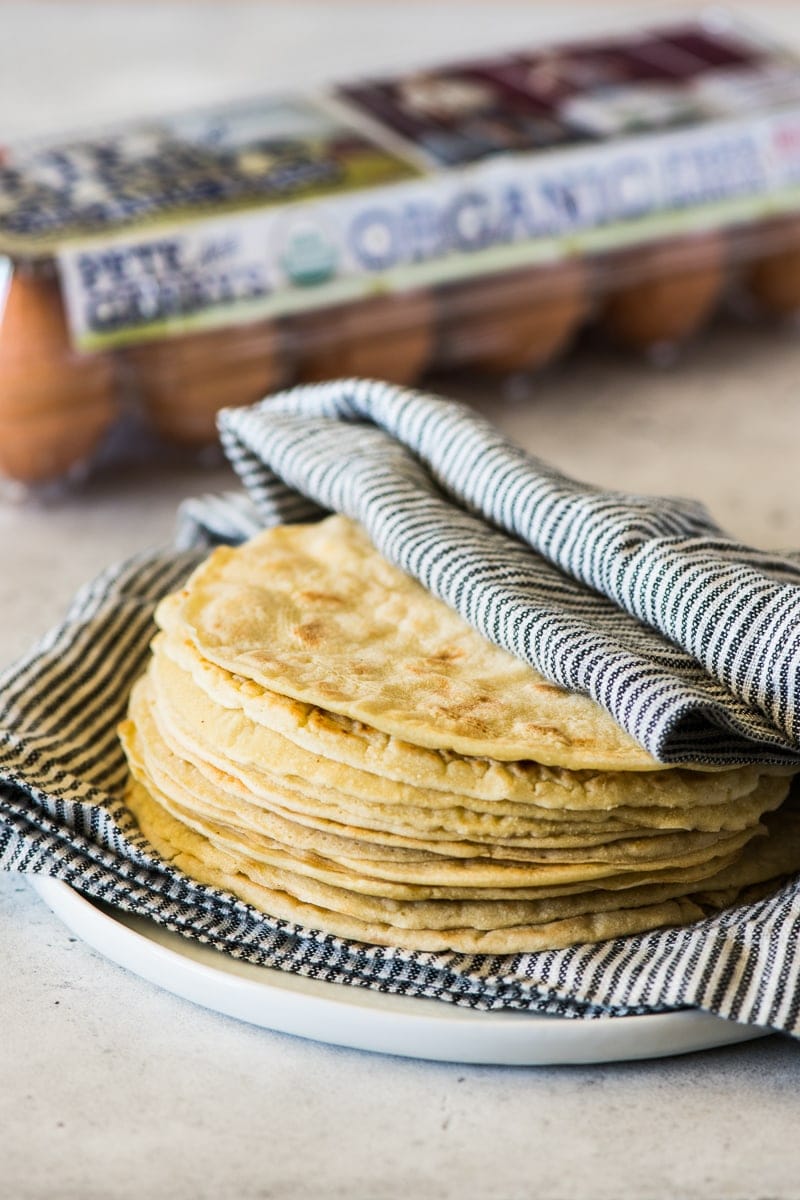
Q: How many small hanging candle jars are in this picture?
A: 0